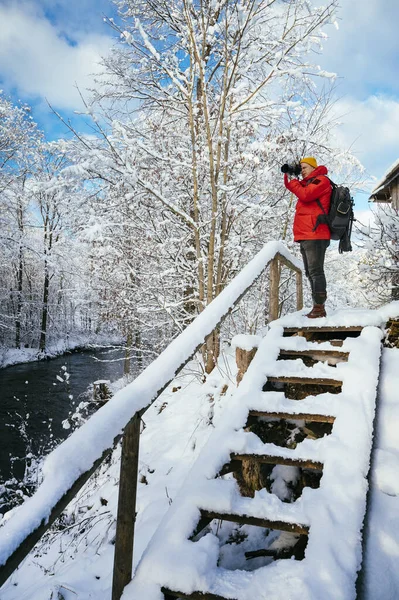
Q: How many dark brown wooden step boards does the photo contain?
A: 7